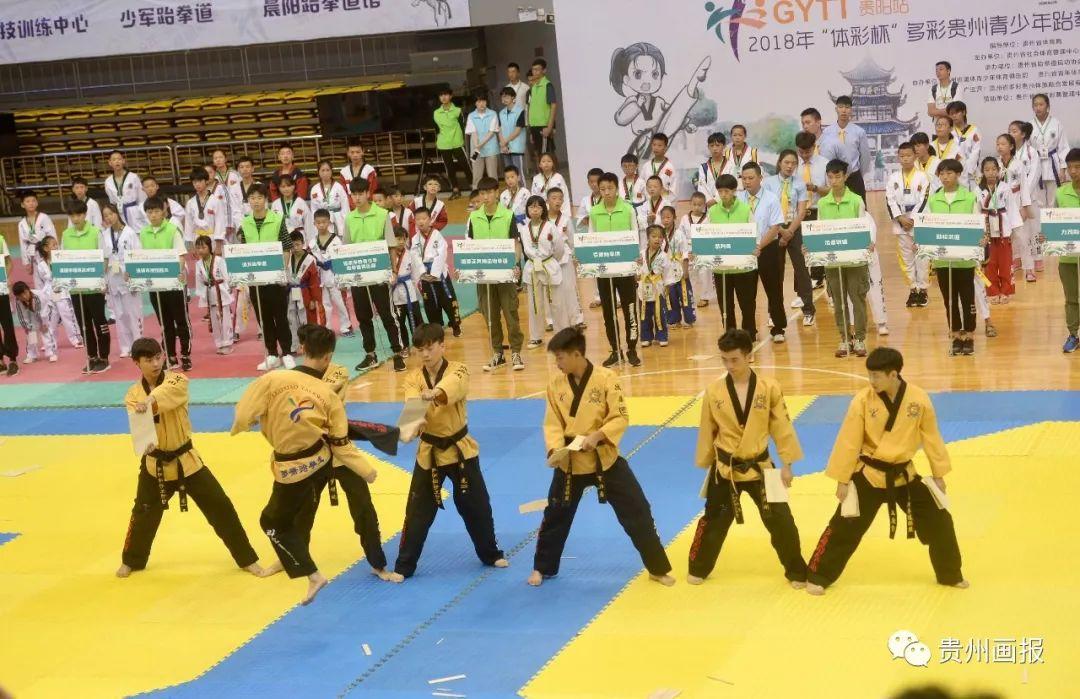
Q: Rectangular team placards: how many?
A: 11